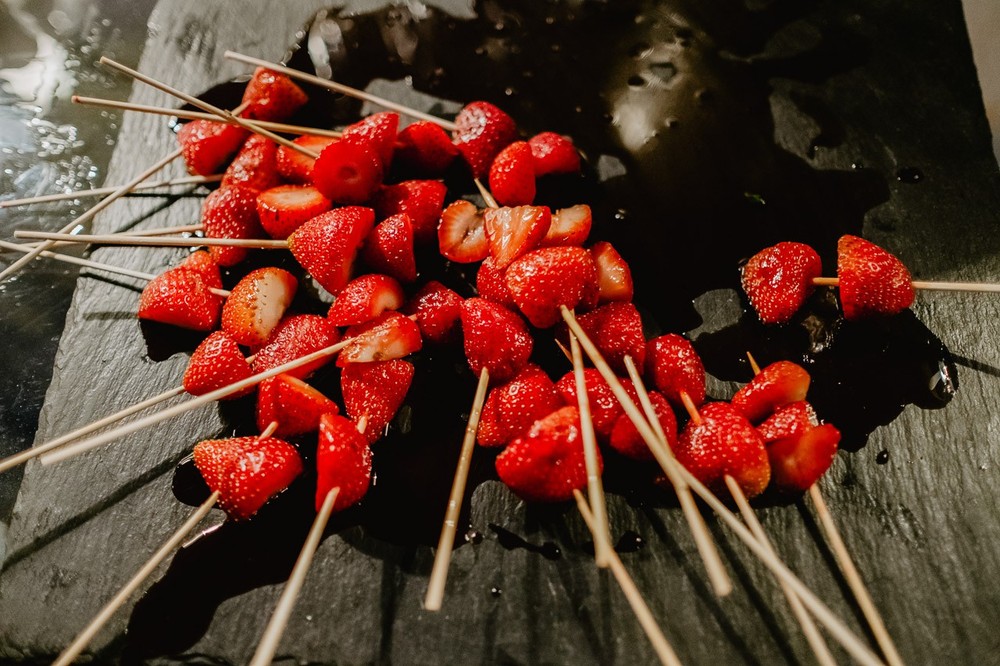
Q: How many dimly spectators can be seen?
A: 0